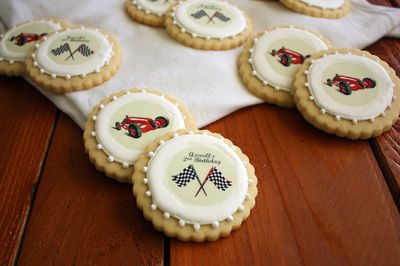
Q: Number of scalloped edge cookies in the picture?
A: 9